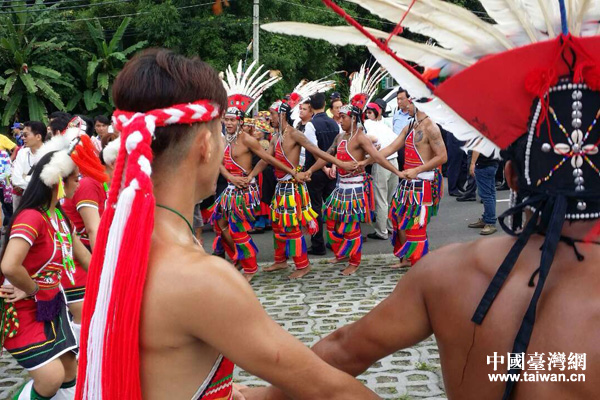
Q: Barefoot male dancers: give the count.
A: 4